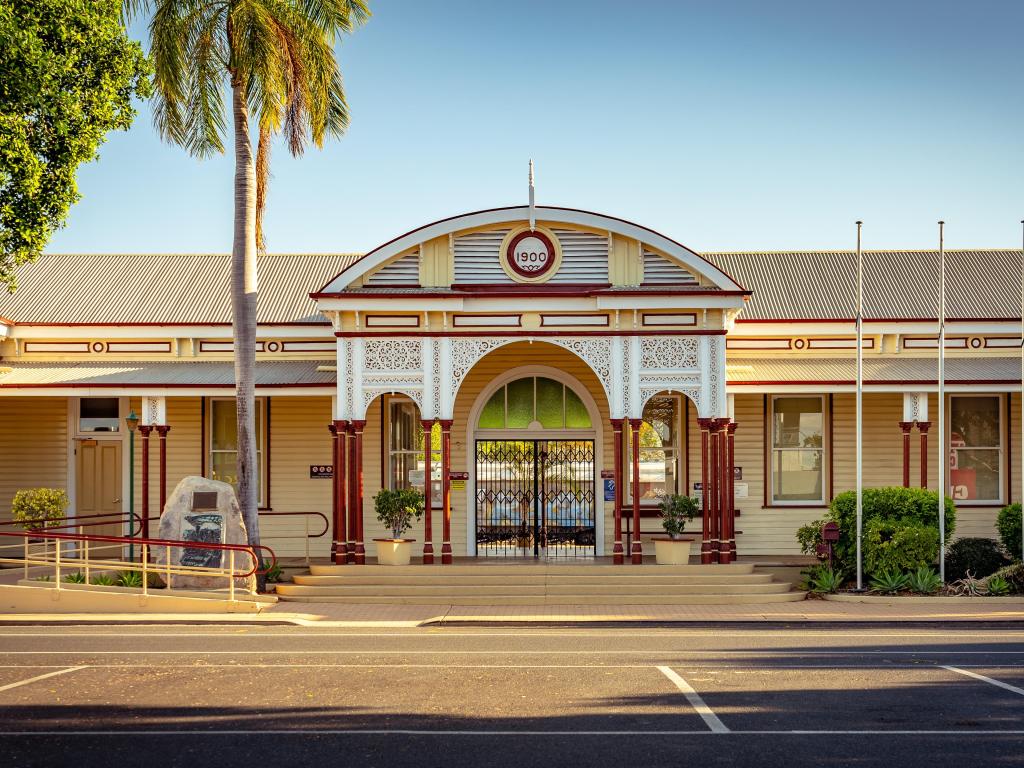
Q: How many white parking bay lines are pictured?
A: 3